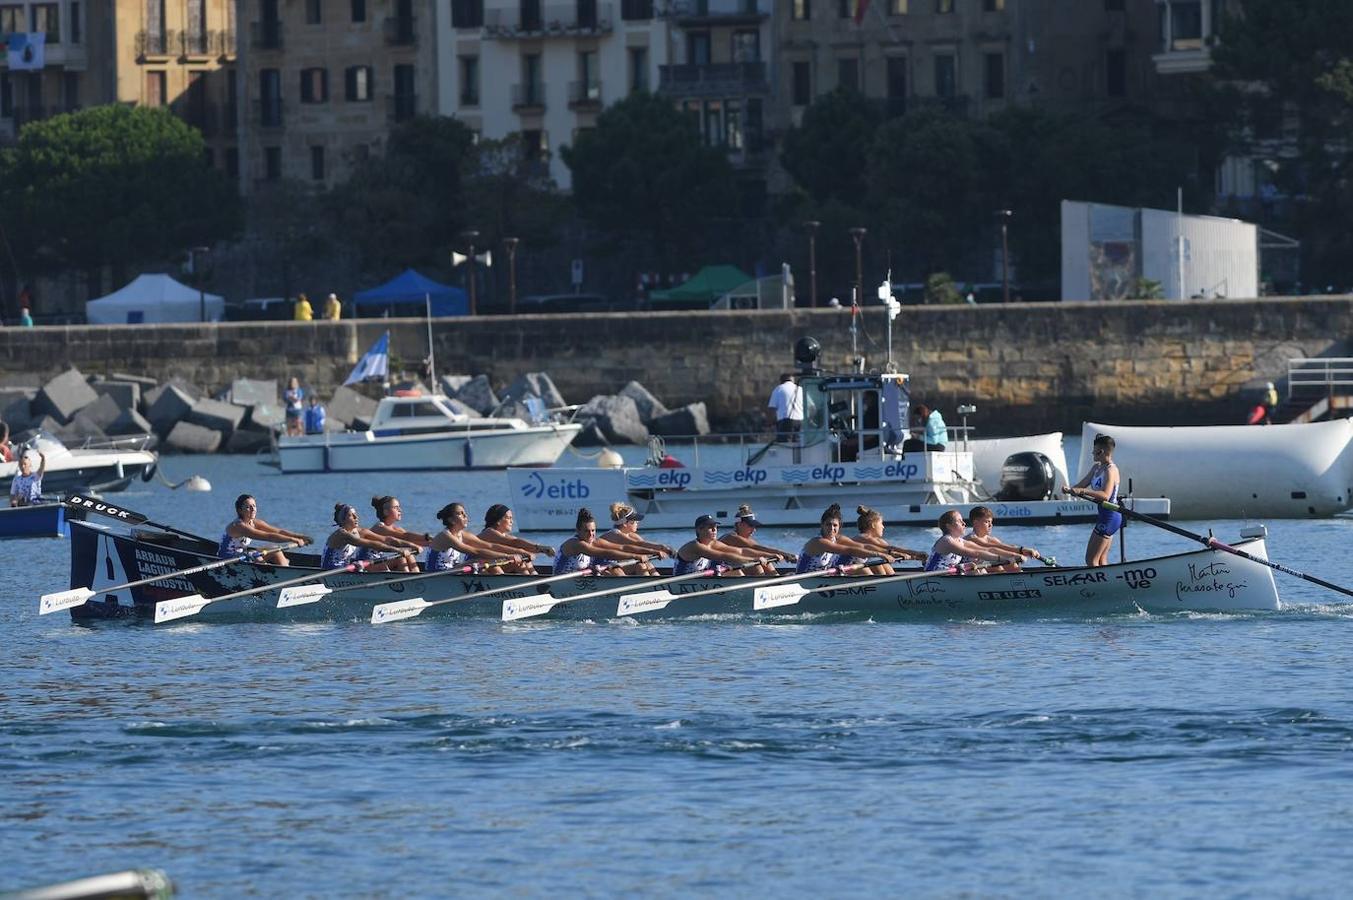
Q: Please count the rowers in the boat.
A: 13